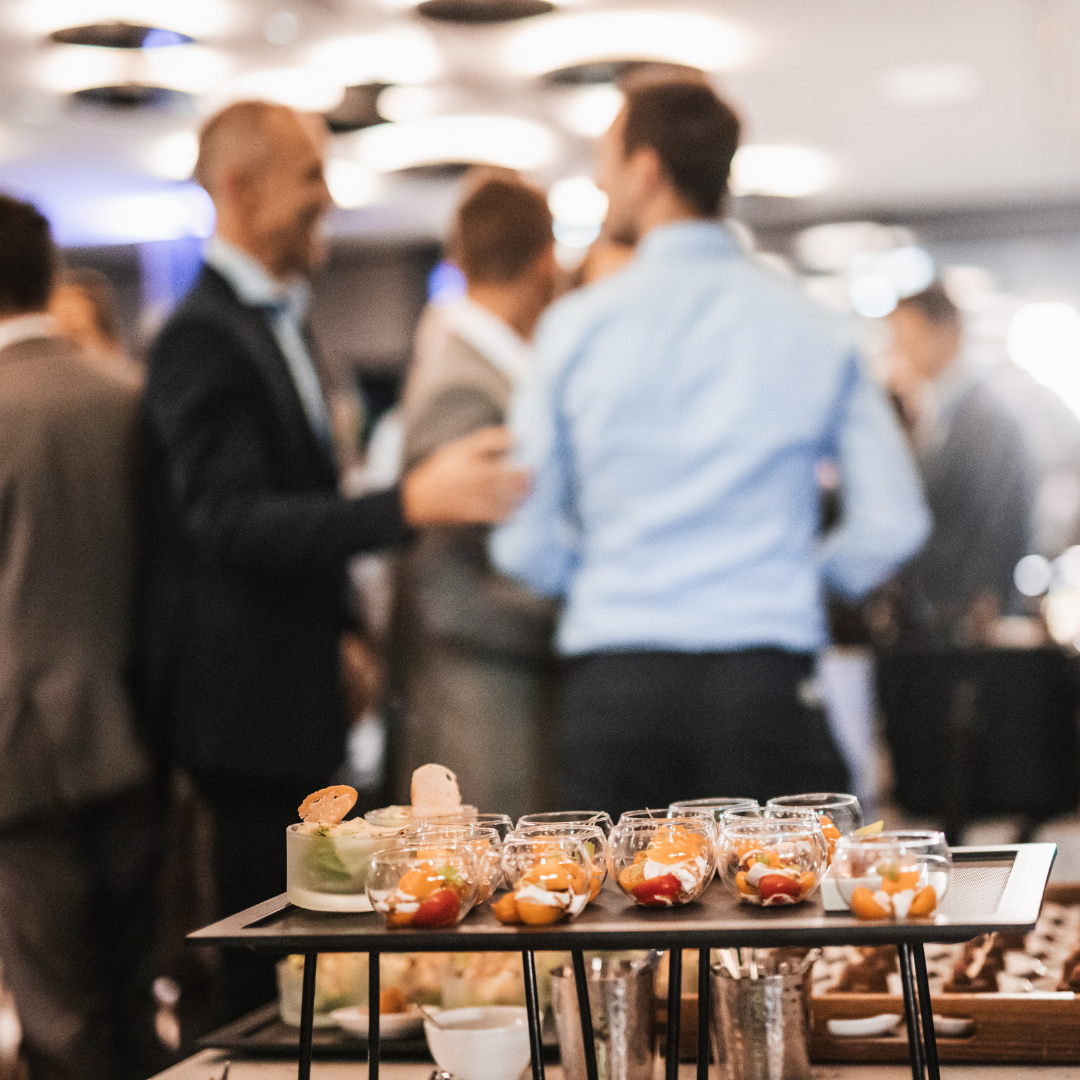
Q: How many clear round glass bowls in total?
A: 13